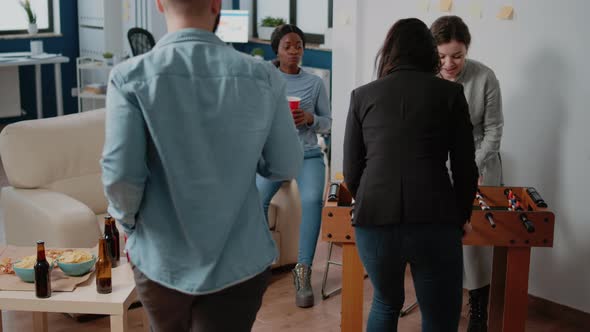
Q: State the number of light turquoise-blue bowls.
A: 2